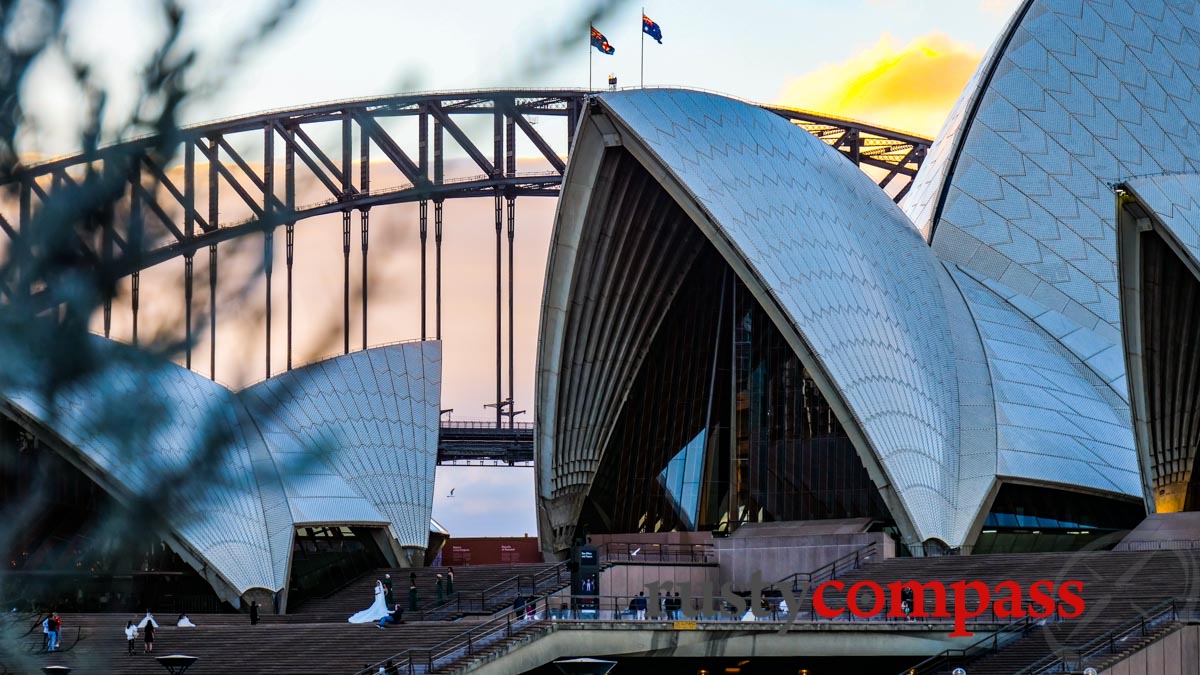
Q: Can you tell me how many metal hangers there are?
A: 12